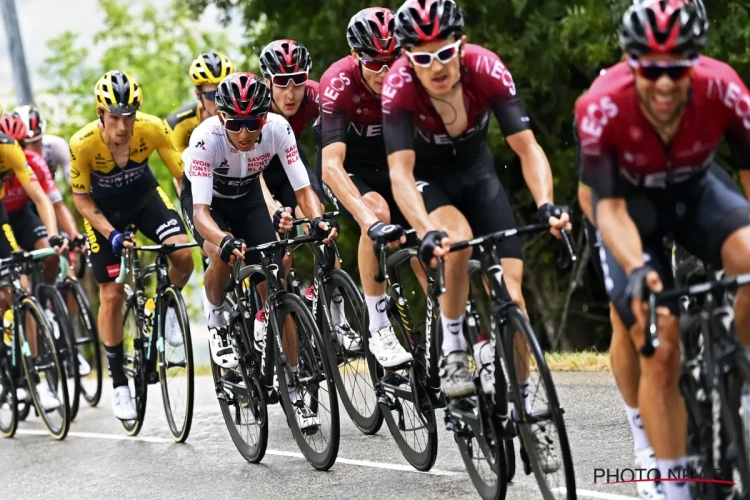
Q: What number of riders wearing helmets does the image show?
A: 9